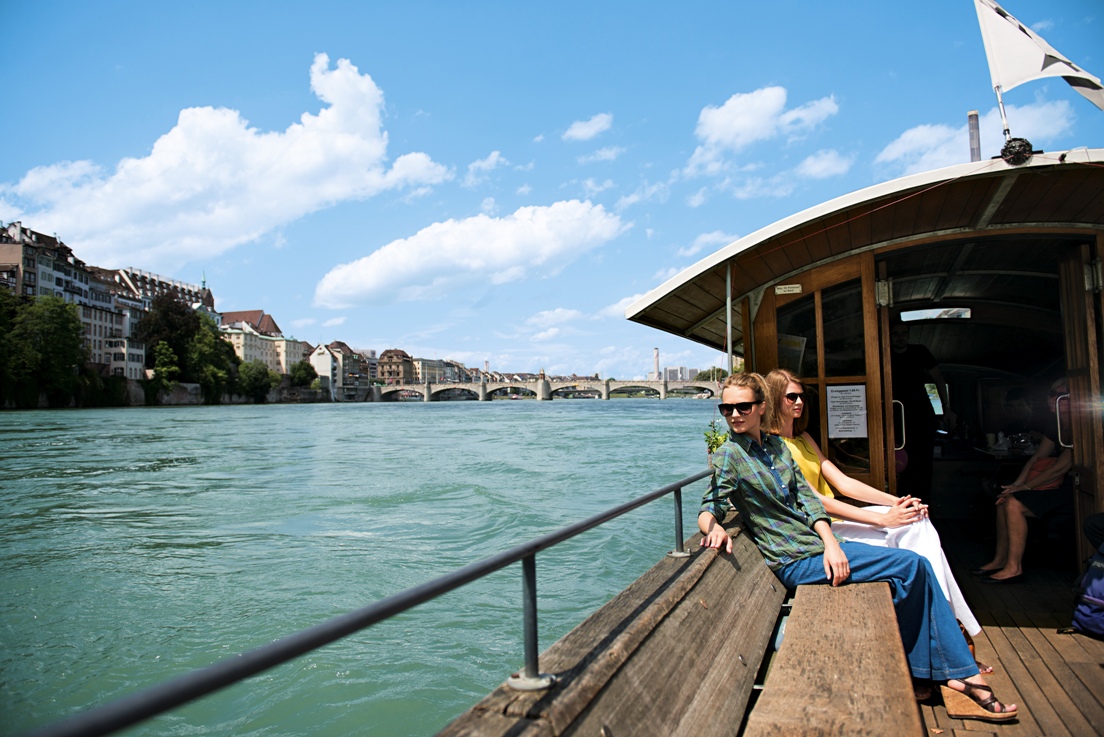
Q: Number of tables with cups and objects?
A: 1